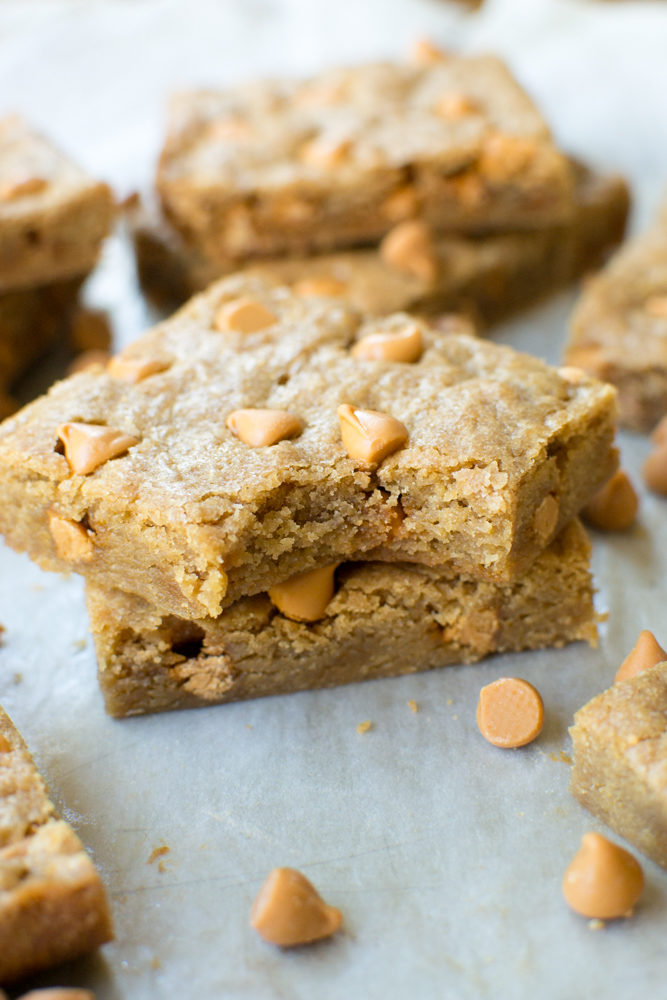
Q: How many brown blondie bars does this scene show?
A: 9